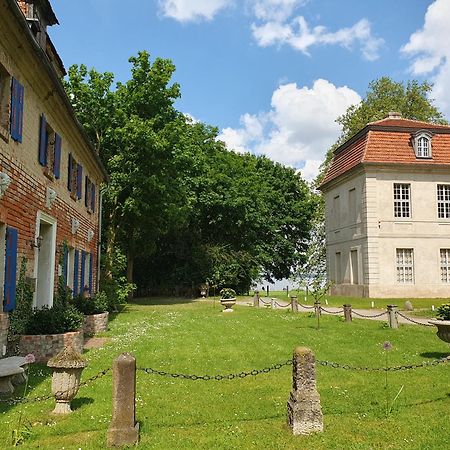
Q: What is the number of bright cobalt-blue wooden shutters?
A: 12